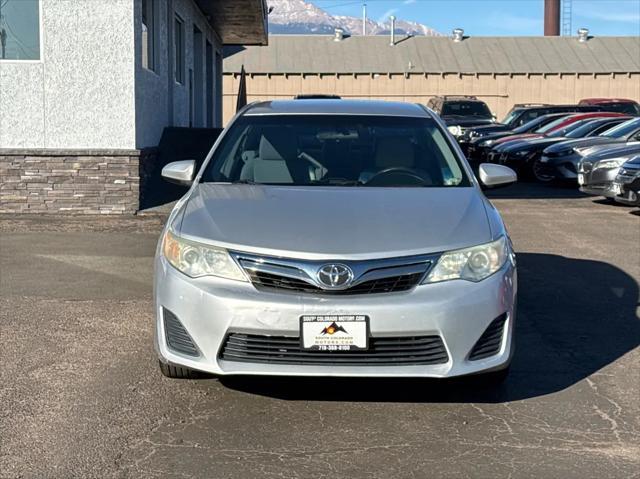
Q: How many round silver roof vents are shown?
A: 3